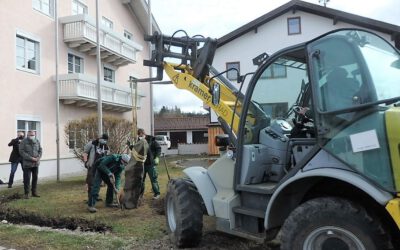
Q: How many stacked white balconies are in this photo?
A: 2